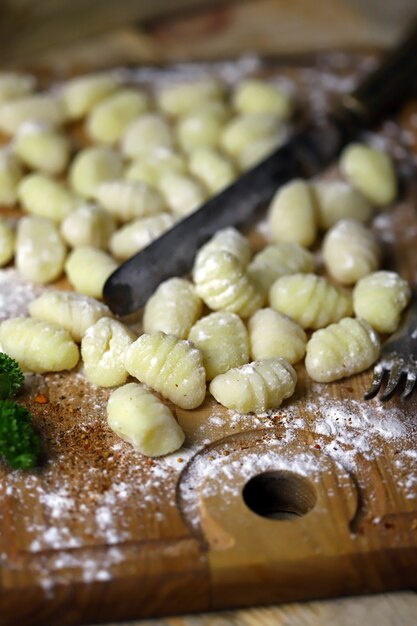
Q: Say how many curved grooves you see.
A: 1